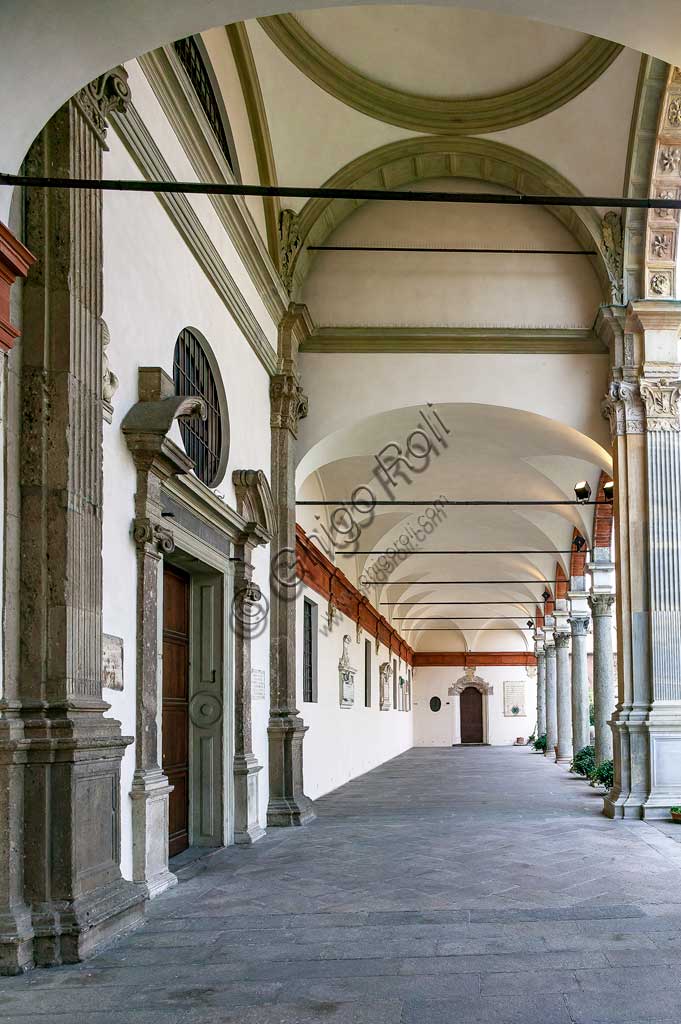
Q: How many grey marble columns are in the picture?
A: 5